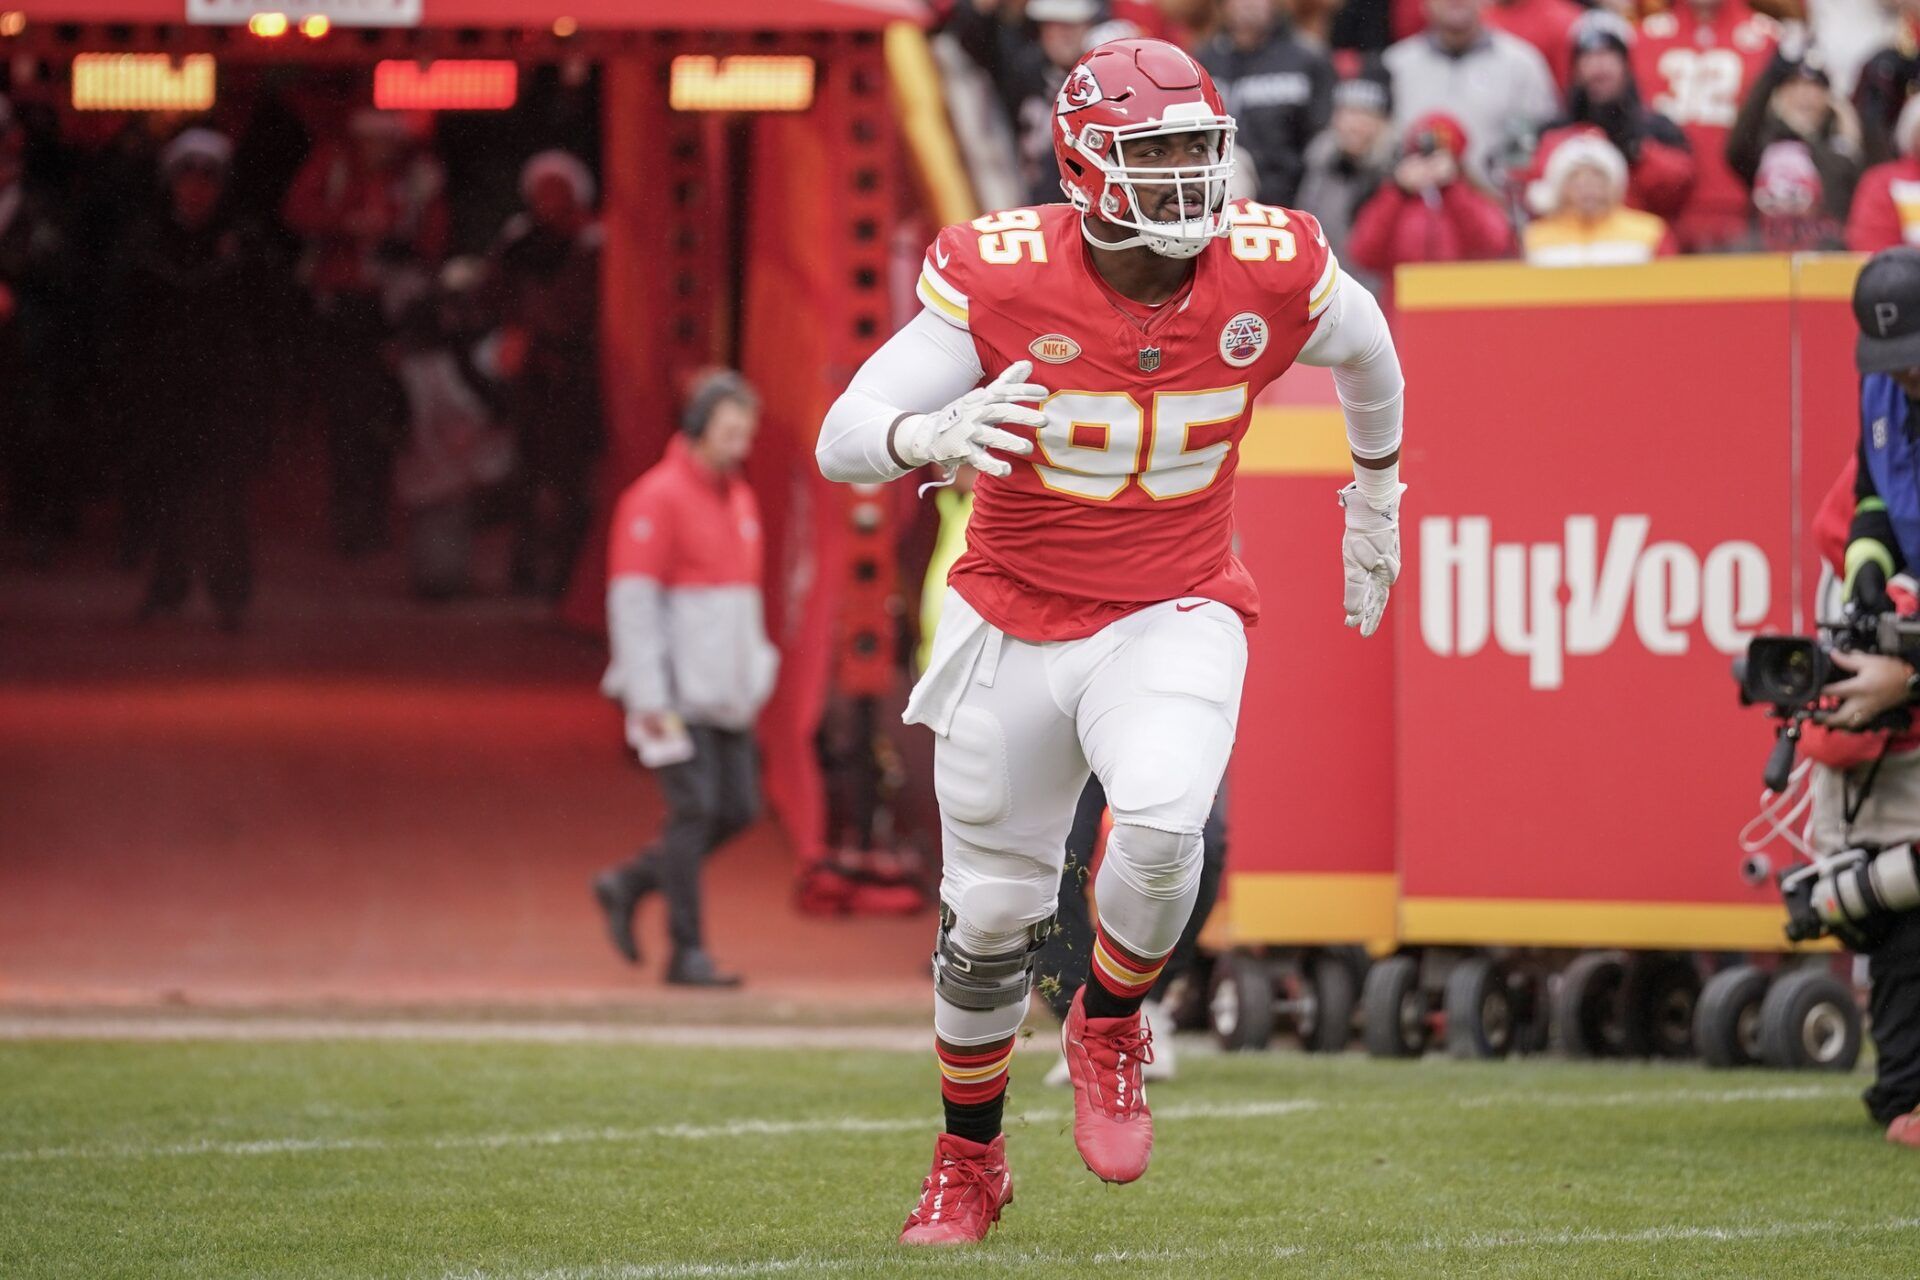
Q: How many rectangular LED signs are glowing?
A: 3